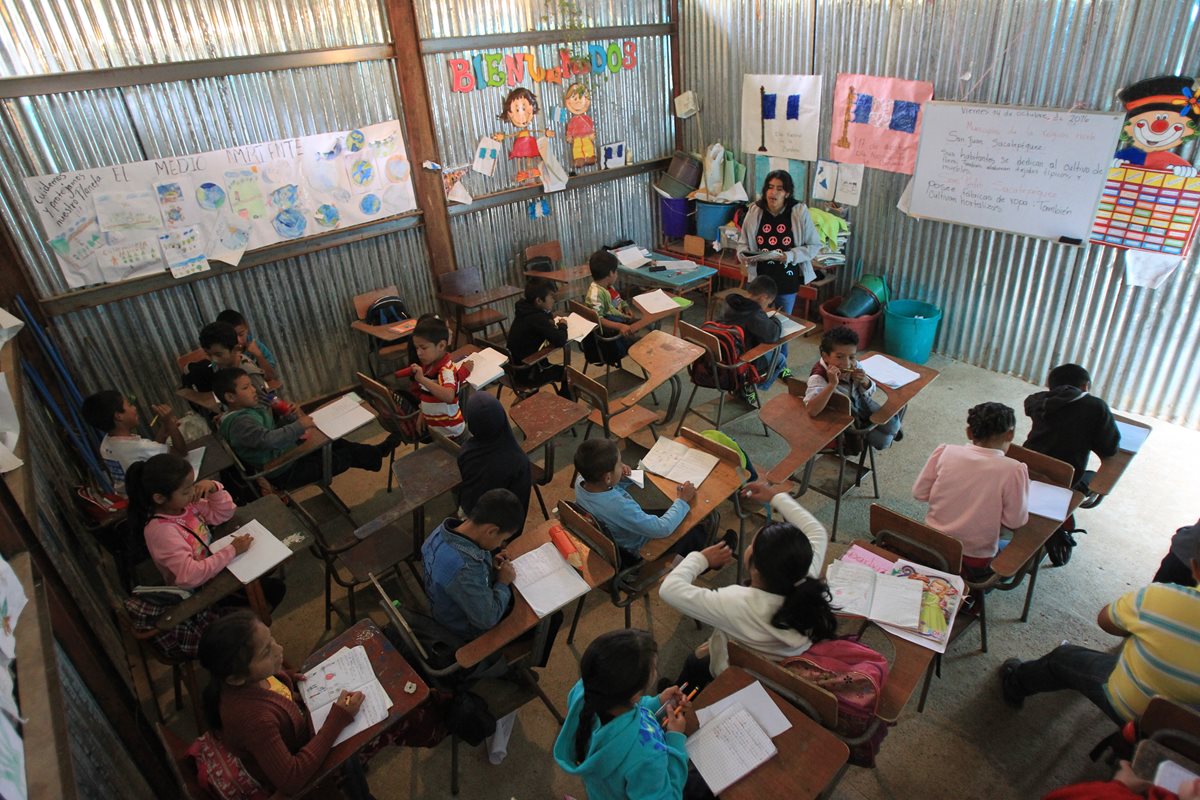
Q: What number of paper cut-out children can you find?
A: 2